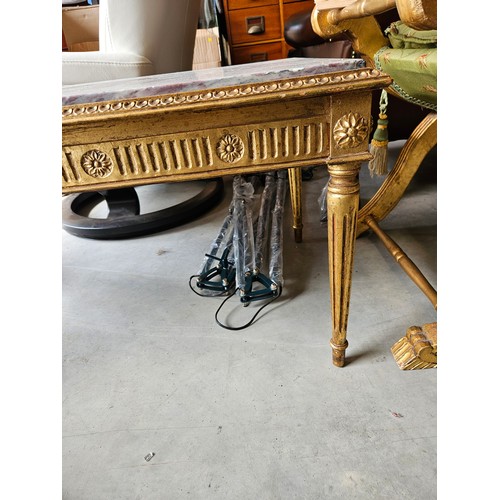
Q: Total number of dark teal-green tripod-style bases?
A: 2